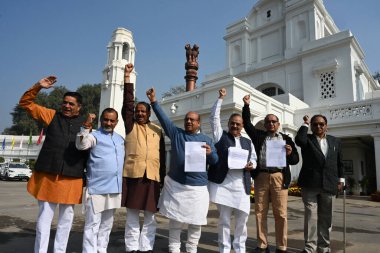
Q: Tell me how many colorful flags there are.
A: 5